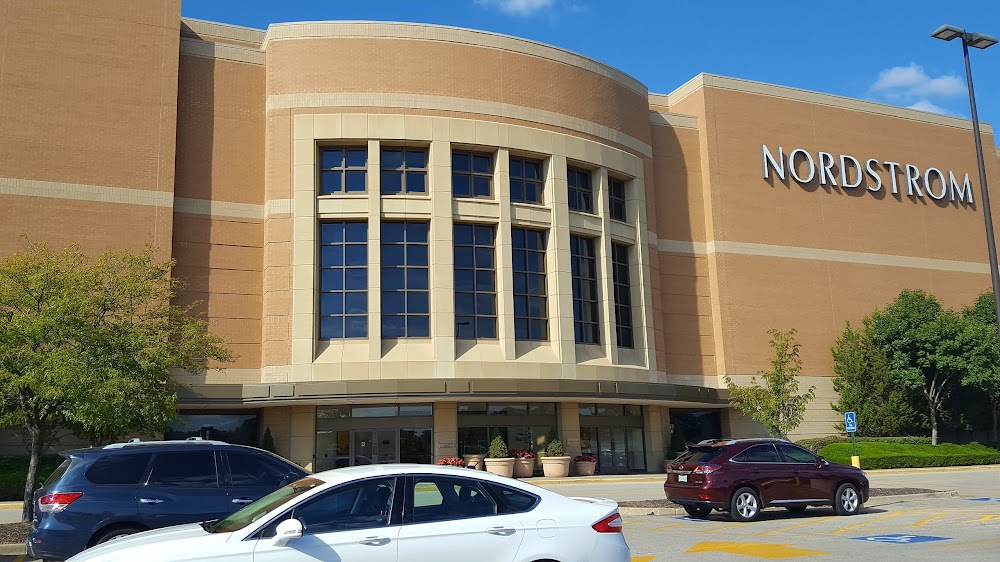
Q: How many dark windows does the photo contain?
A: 12